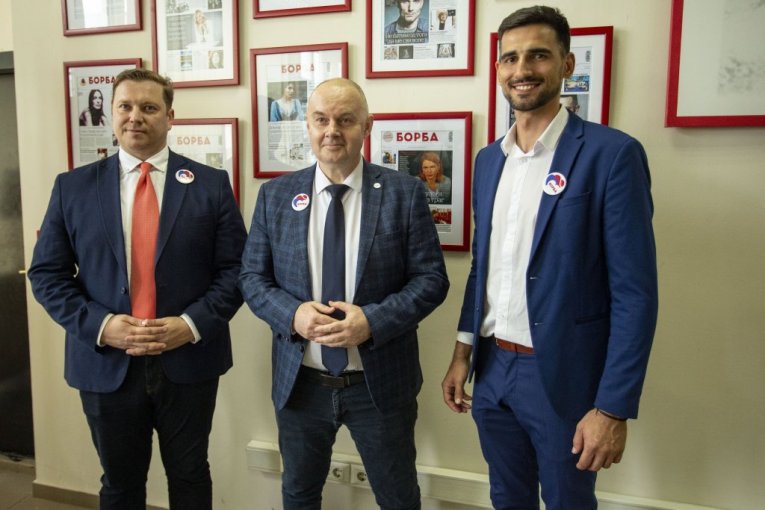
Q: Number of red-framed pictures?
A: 10